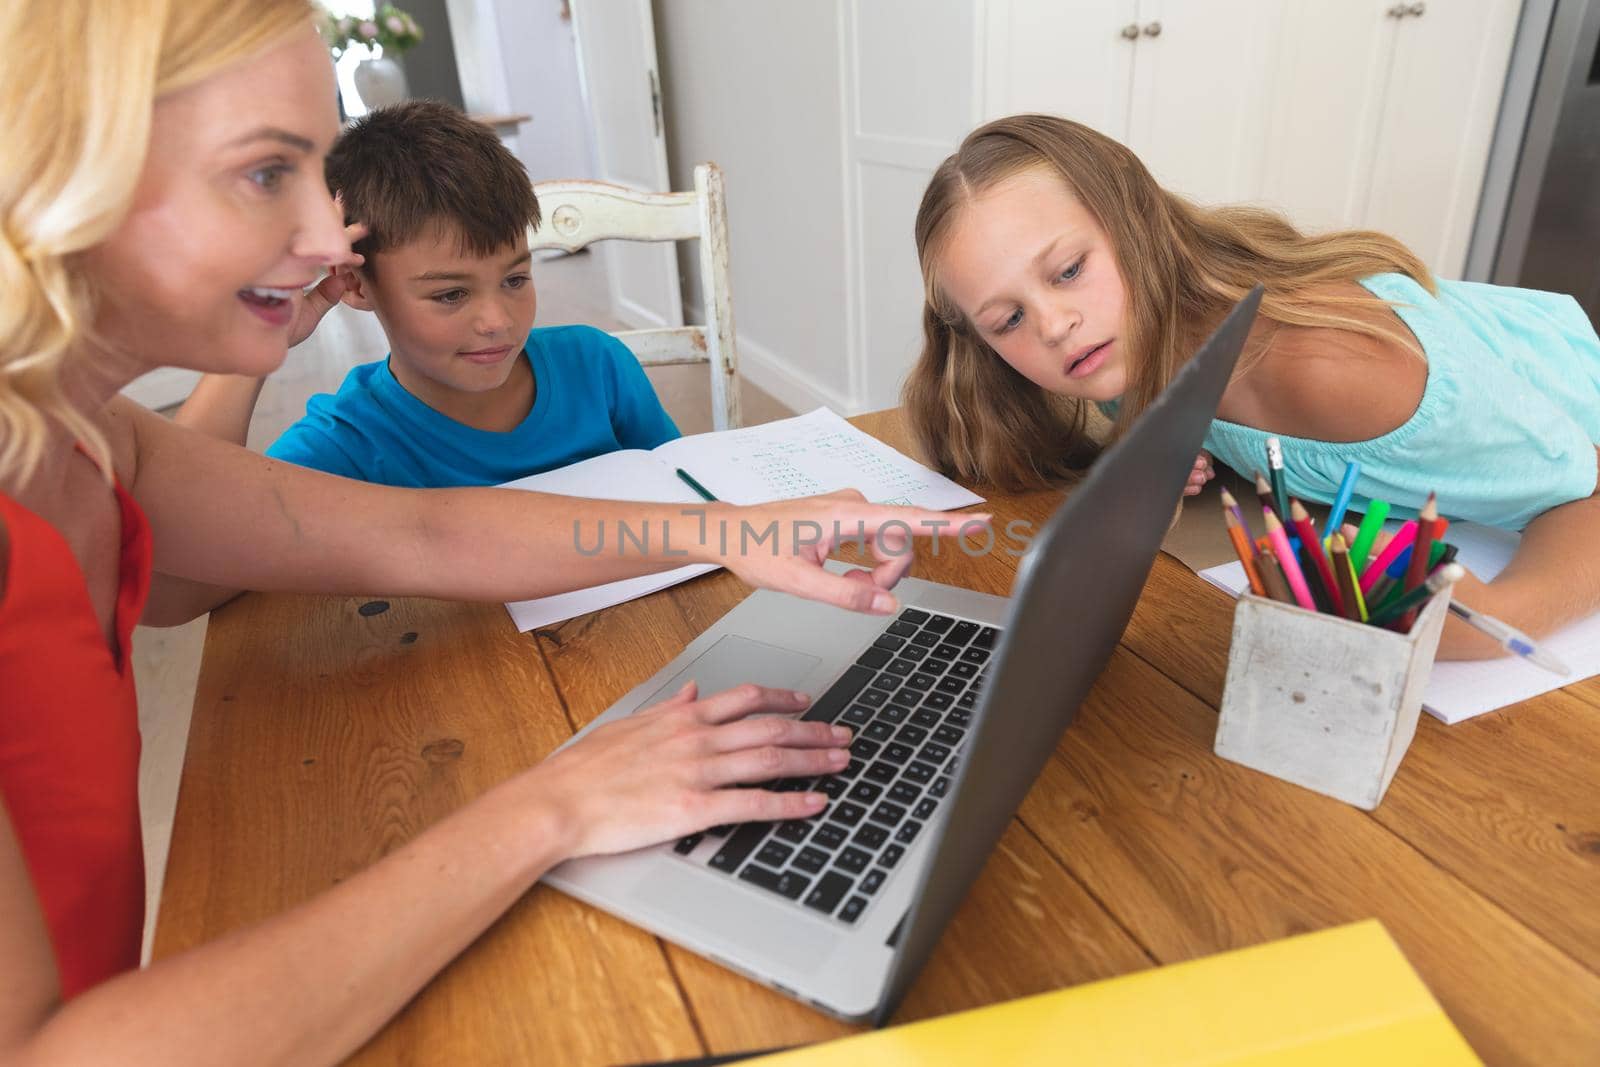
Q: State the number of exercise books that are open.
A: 2